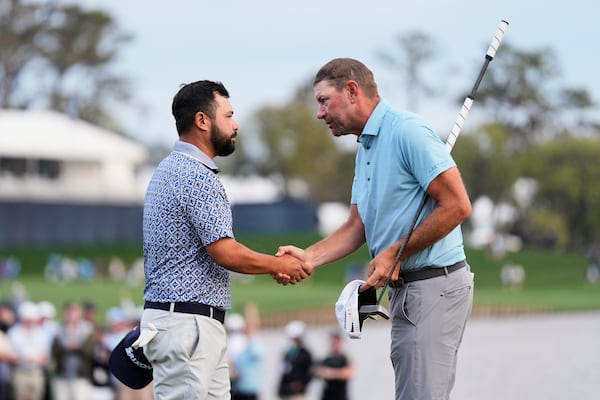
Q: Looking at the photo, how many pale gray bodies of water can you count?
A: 1